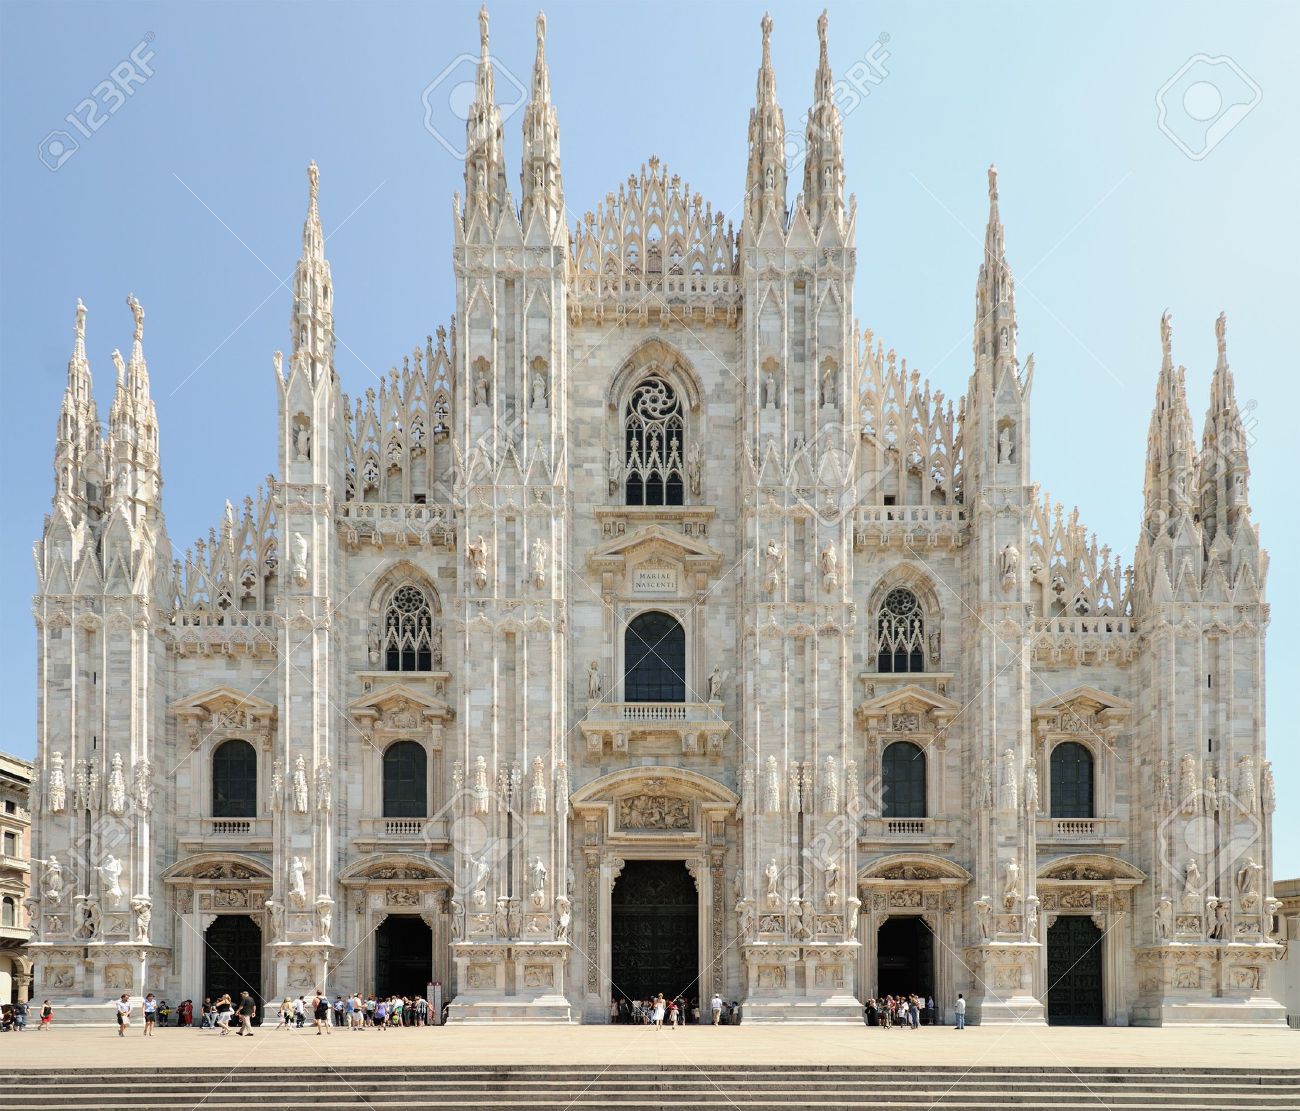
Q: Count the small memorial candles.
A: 0